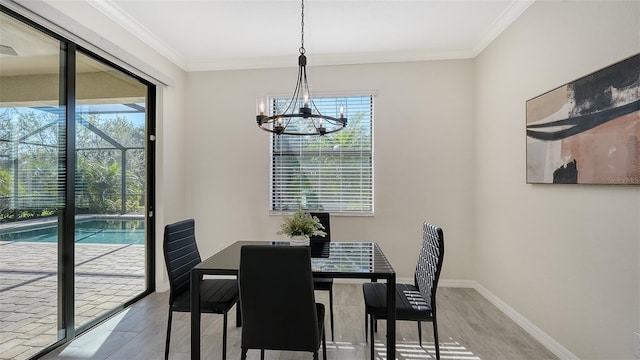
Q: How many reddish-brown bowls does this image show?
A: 0